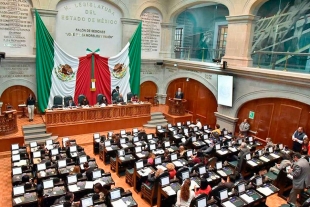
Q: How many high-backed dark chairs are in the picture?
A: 6